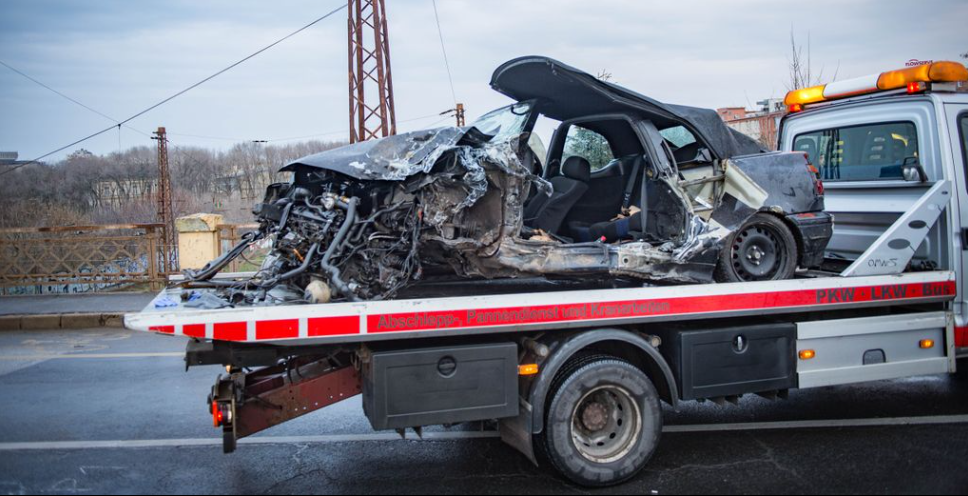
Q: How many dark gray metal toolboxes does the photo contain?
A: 2